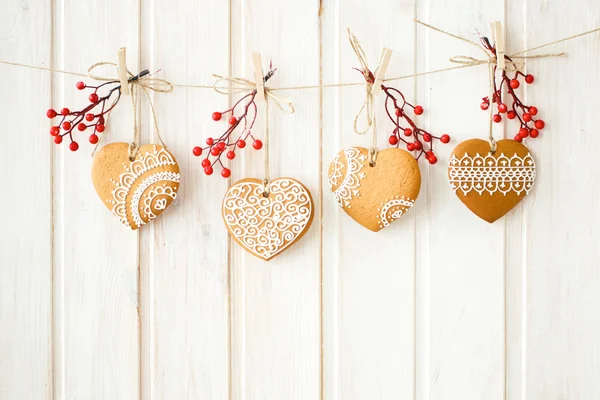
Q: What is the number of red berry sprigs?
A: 4